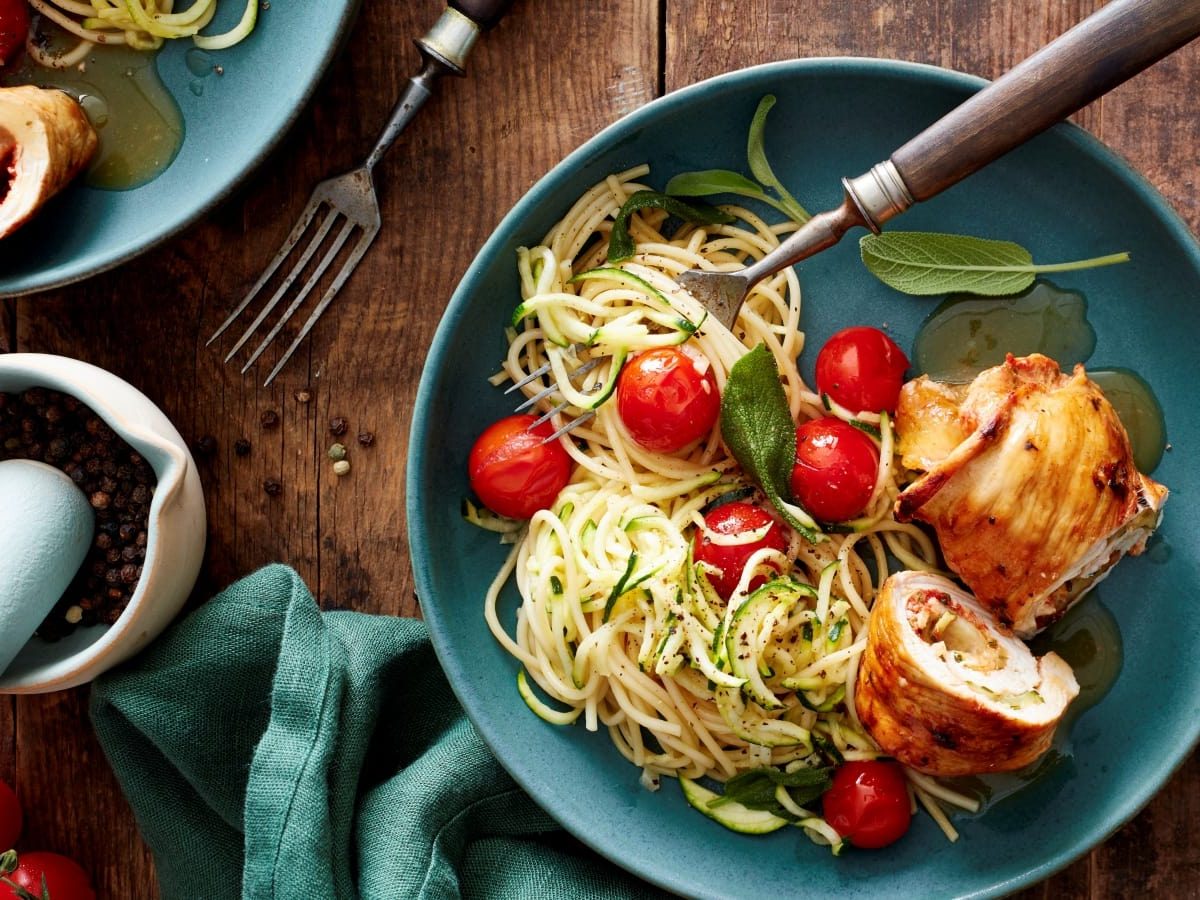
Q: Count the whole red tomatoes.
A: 6